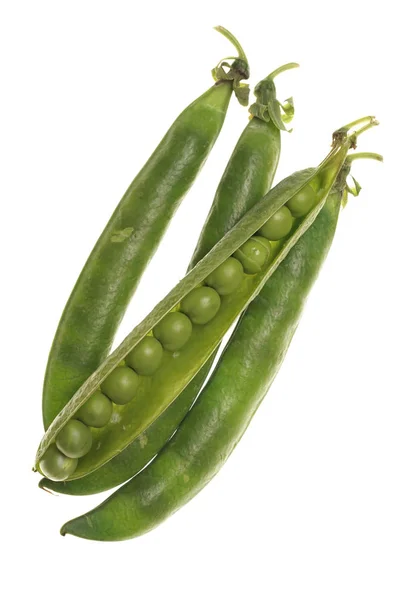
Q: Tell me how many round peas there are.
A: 11